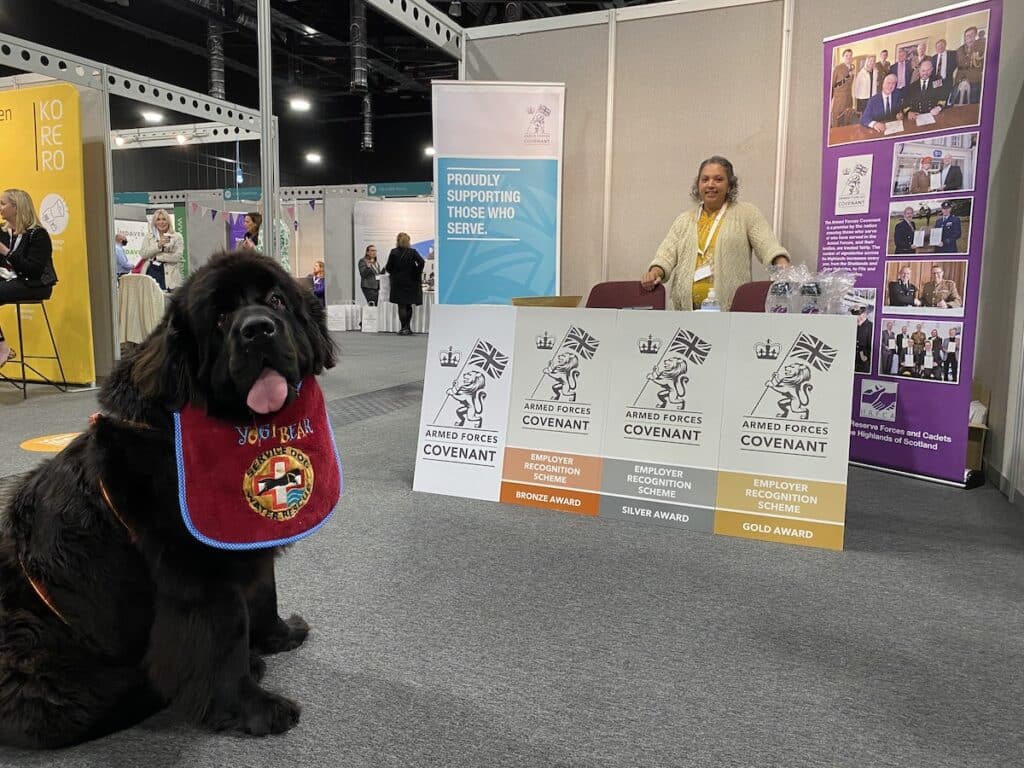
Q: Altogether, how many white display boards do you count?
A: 4